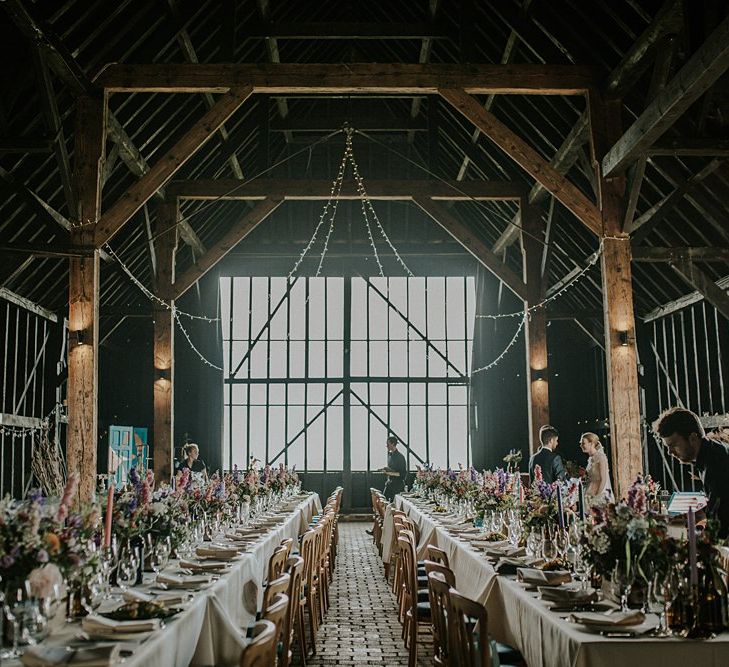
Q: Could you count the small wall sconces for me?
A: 4